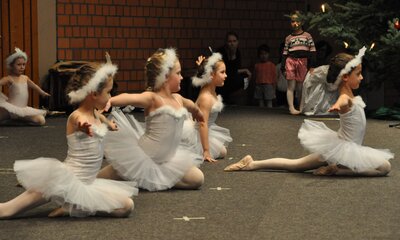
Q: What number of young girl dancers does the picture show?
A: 5